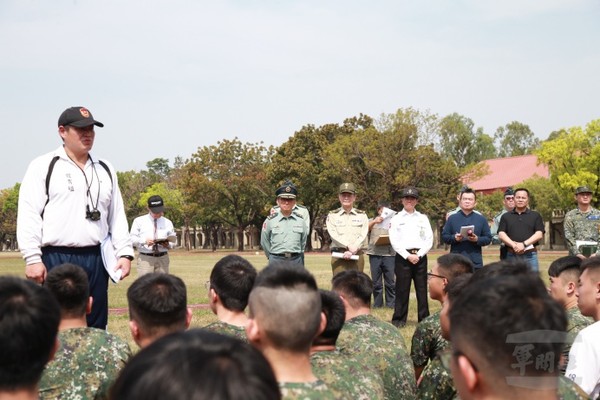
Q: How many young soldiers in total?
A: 13